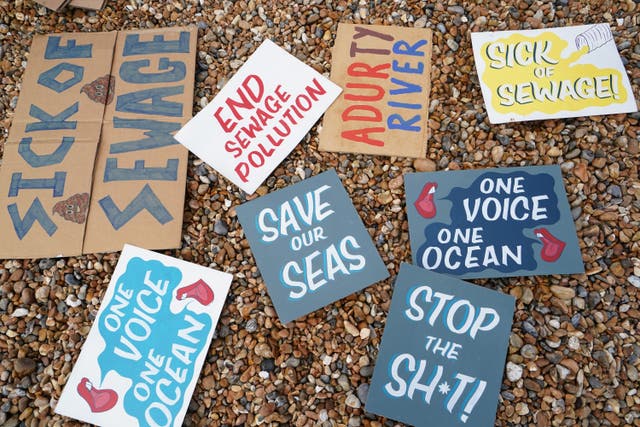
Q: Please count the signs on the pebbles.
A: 8